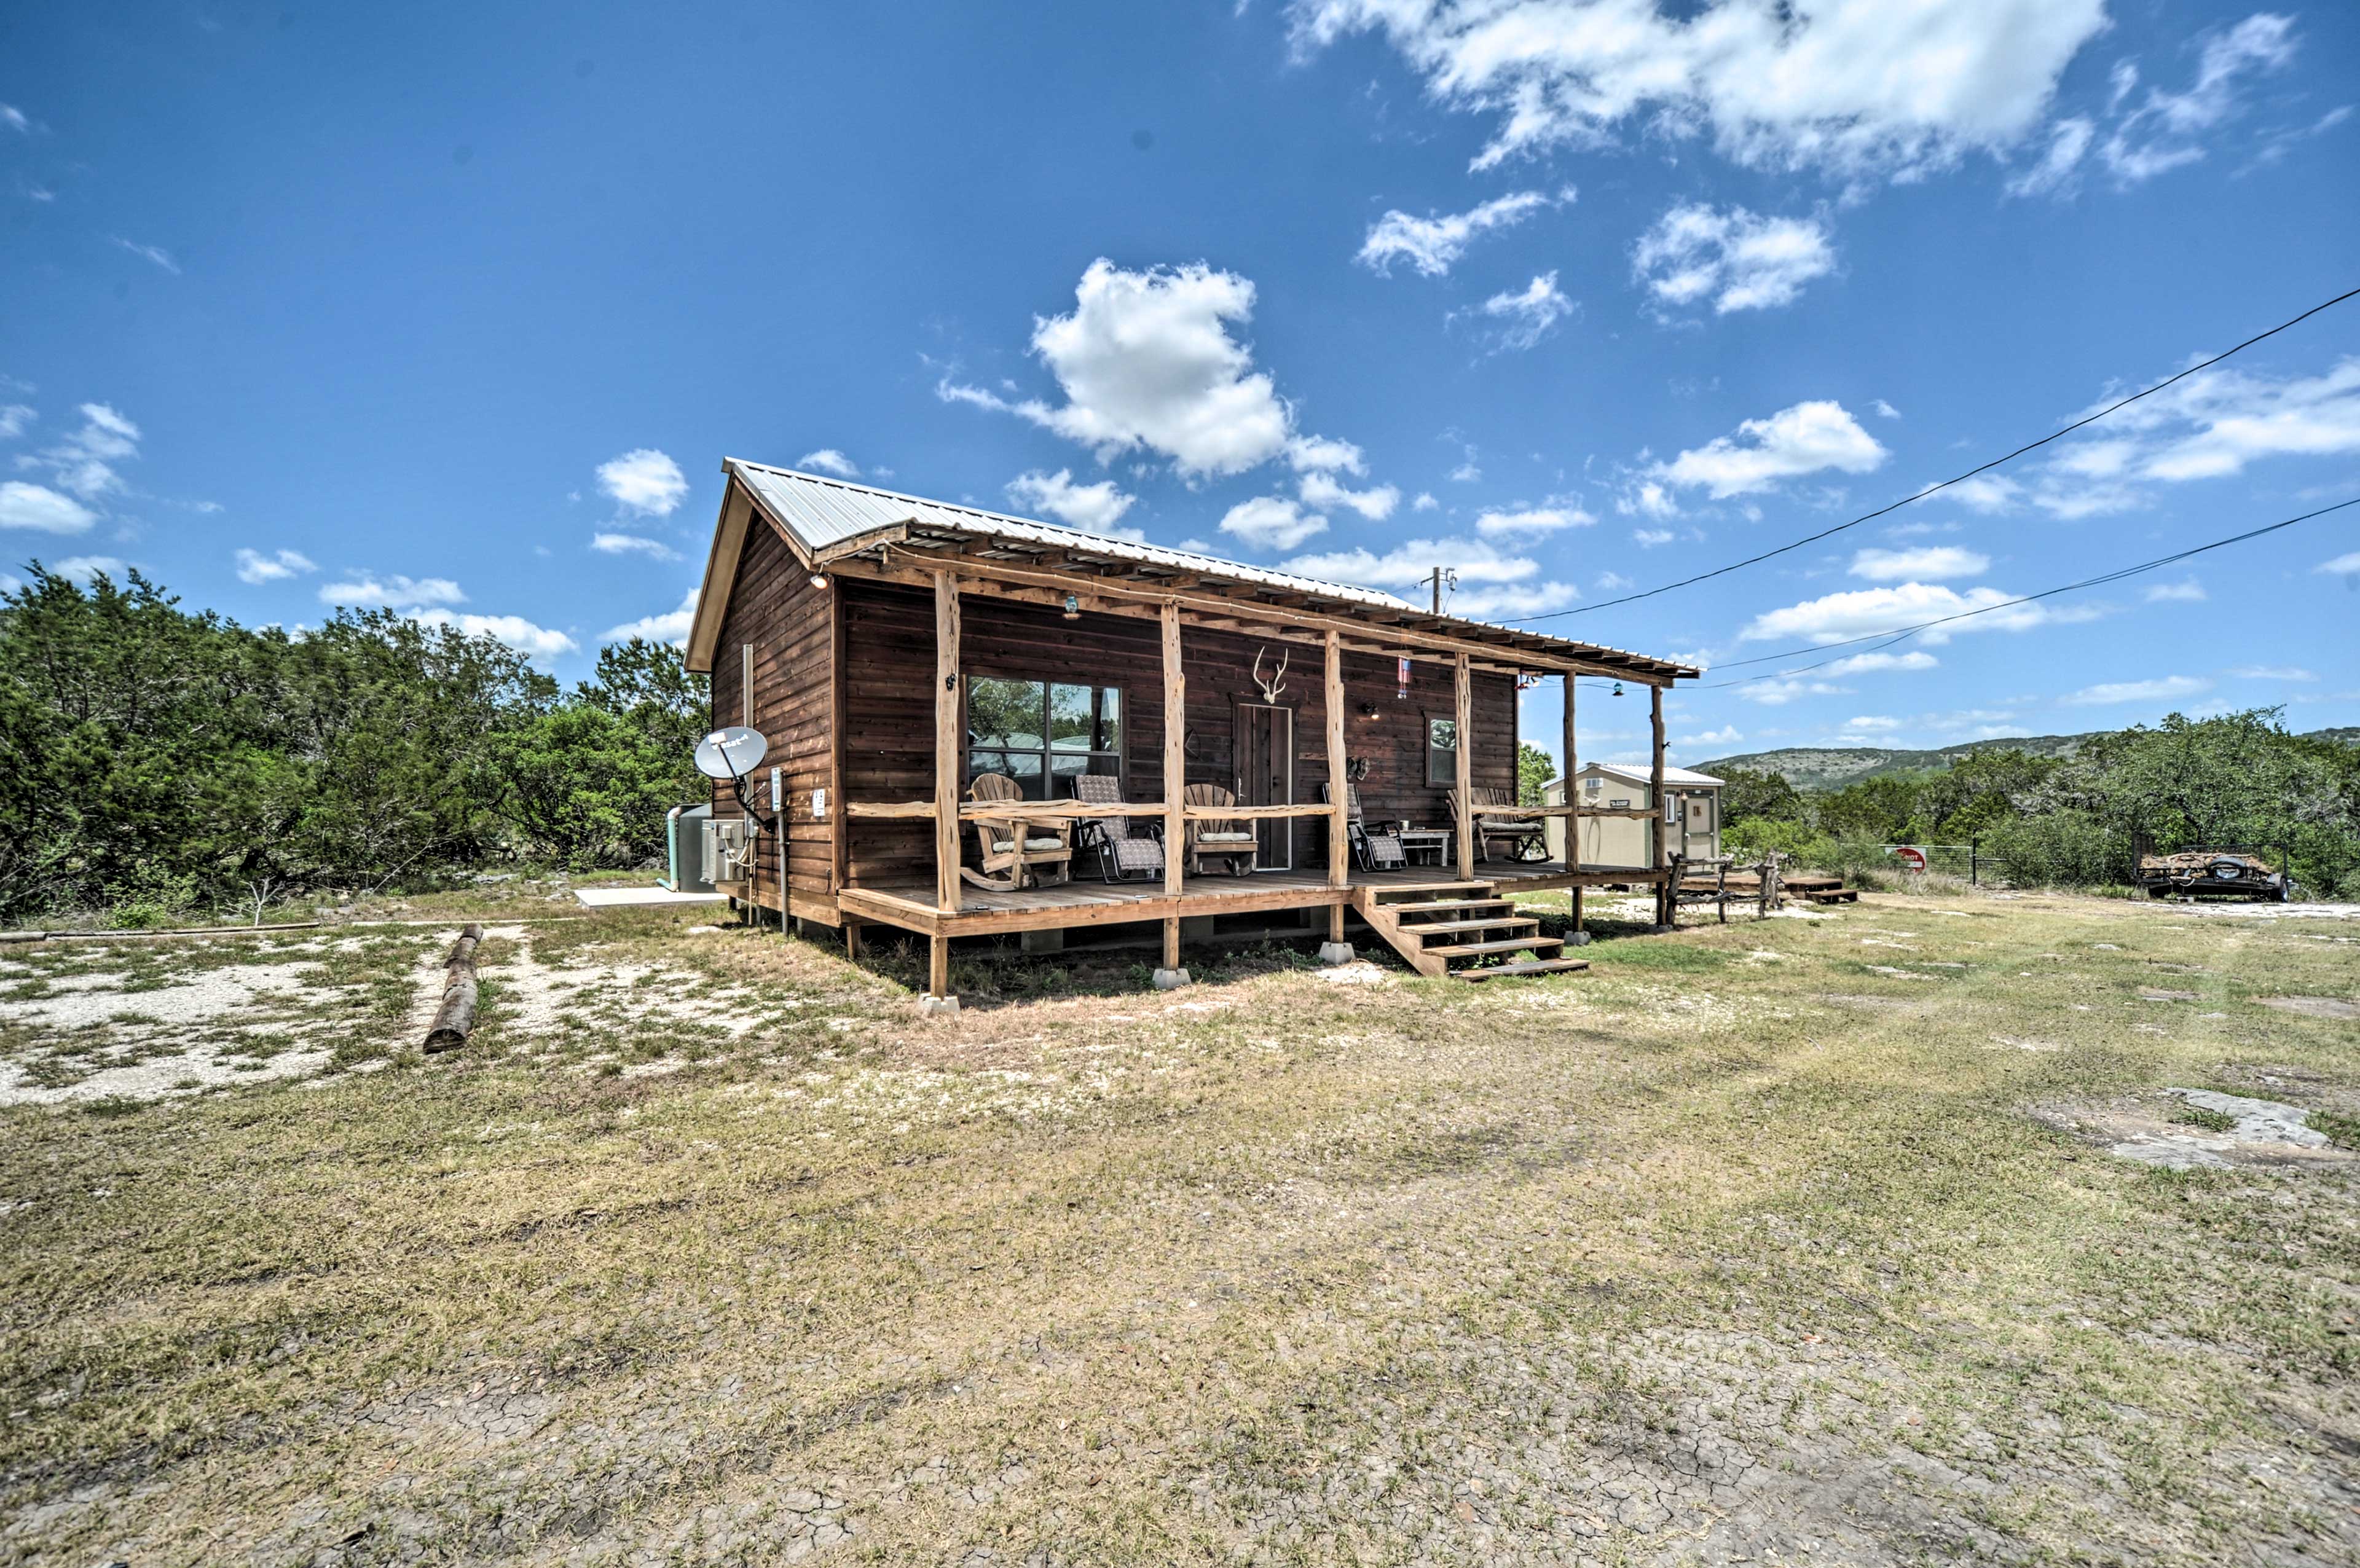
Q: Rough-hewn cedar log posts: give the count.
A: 6